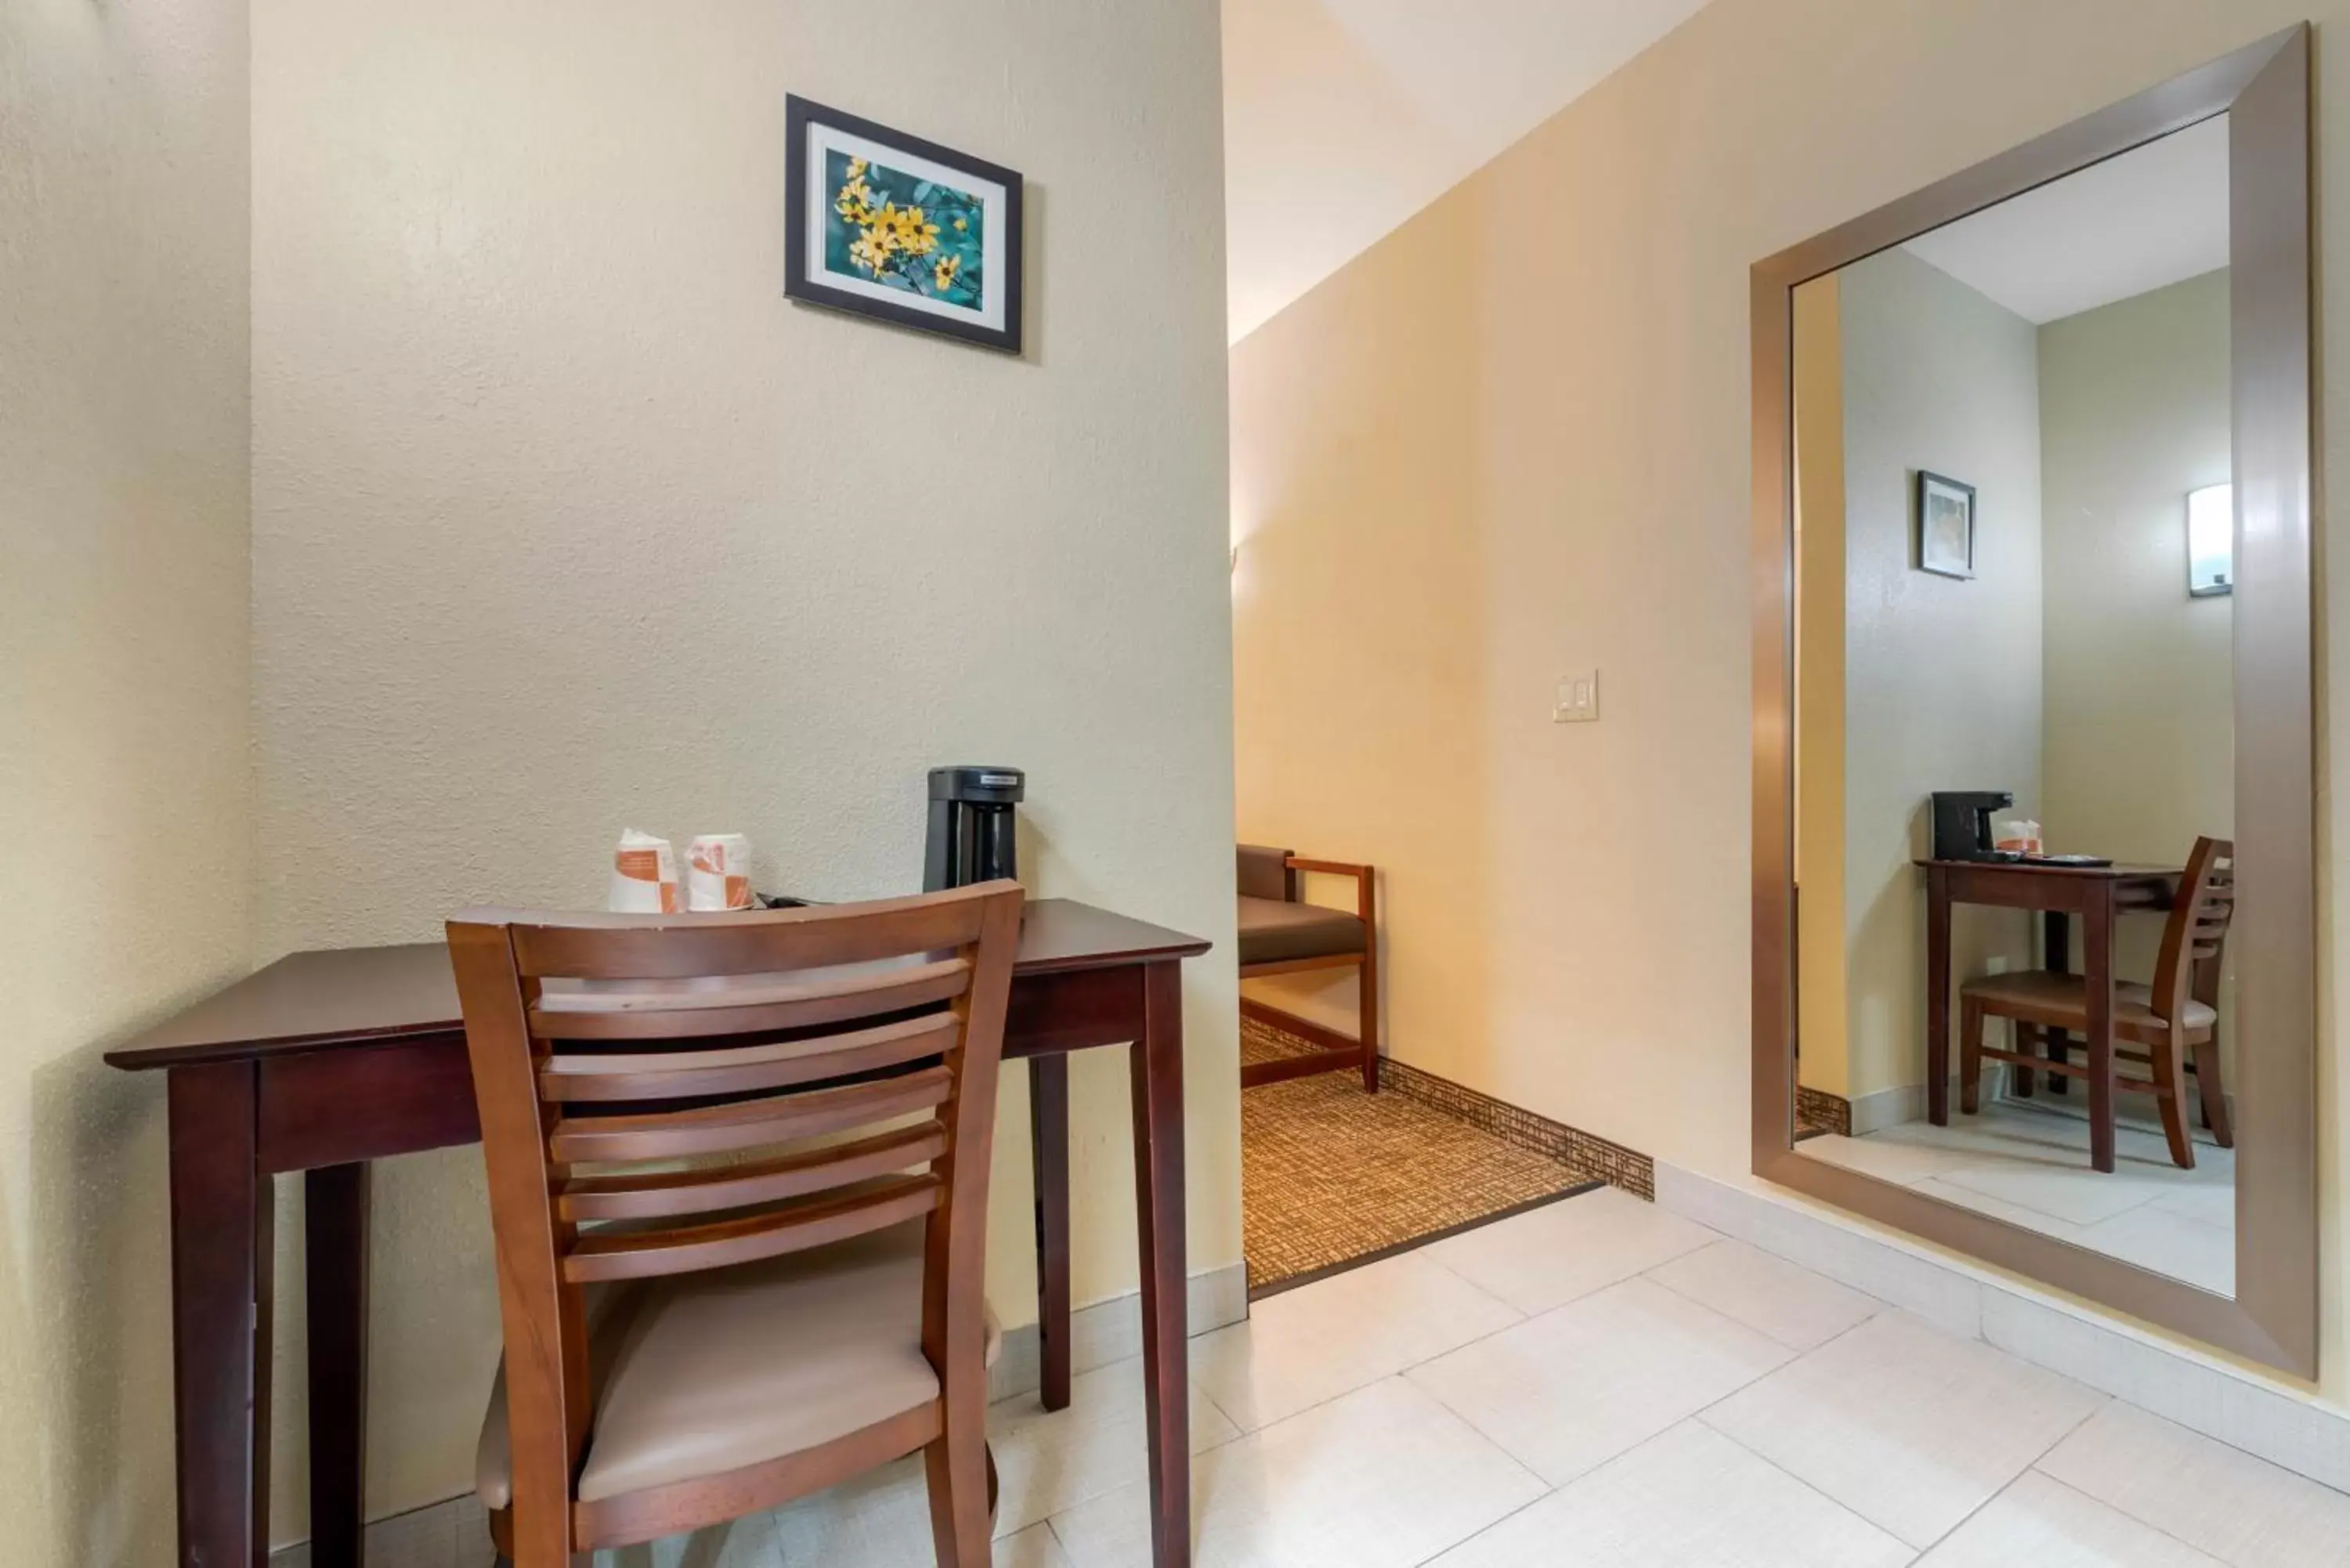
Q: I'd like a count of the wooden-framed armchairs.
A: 1